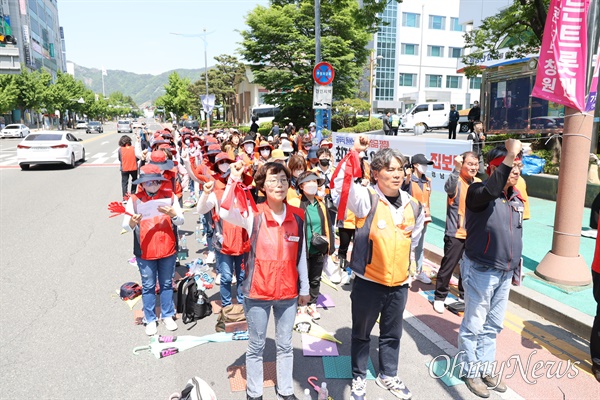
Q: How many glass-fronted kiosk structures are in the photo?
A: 1